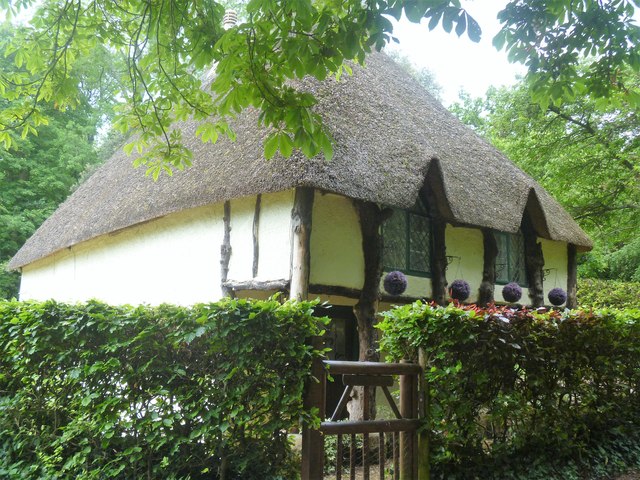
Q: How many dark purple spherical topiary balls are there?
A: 4